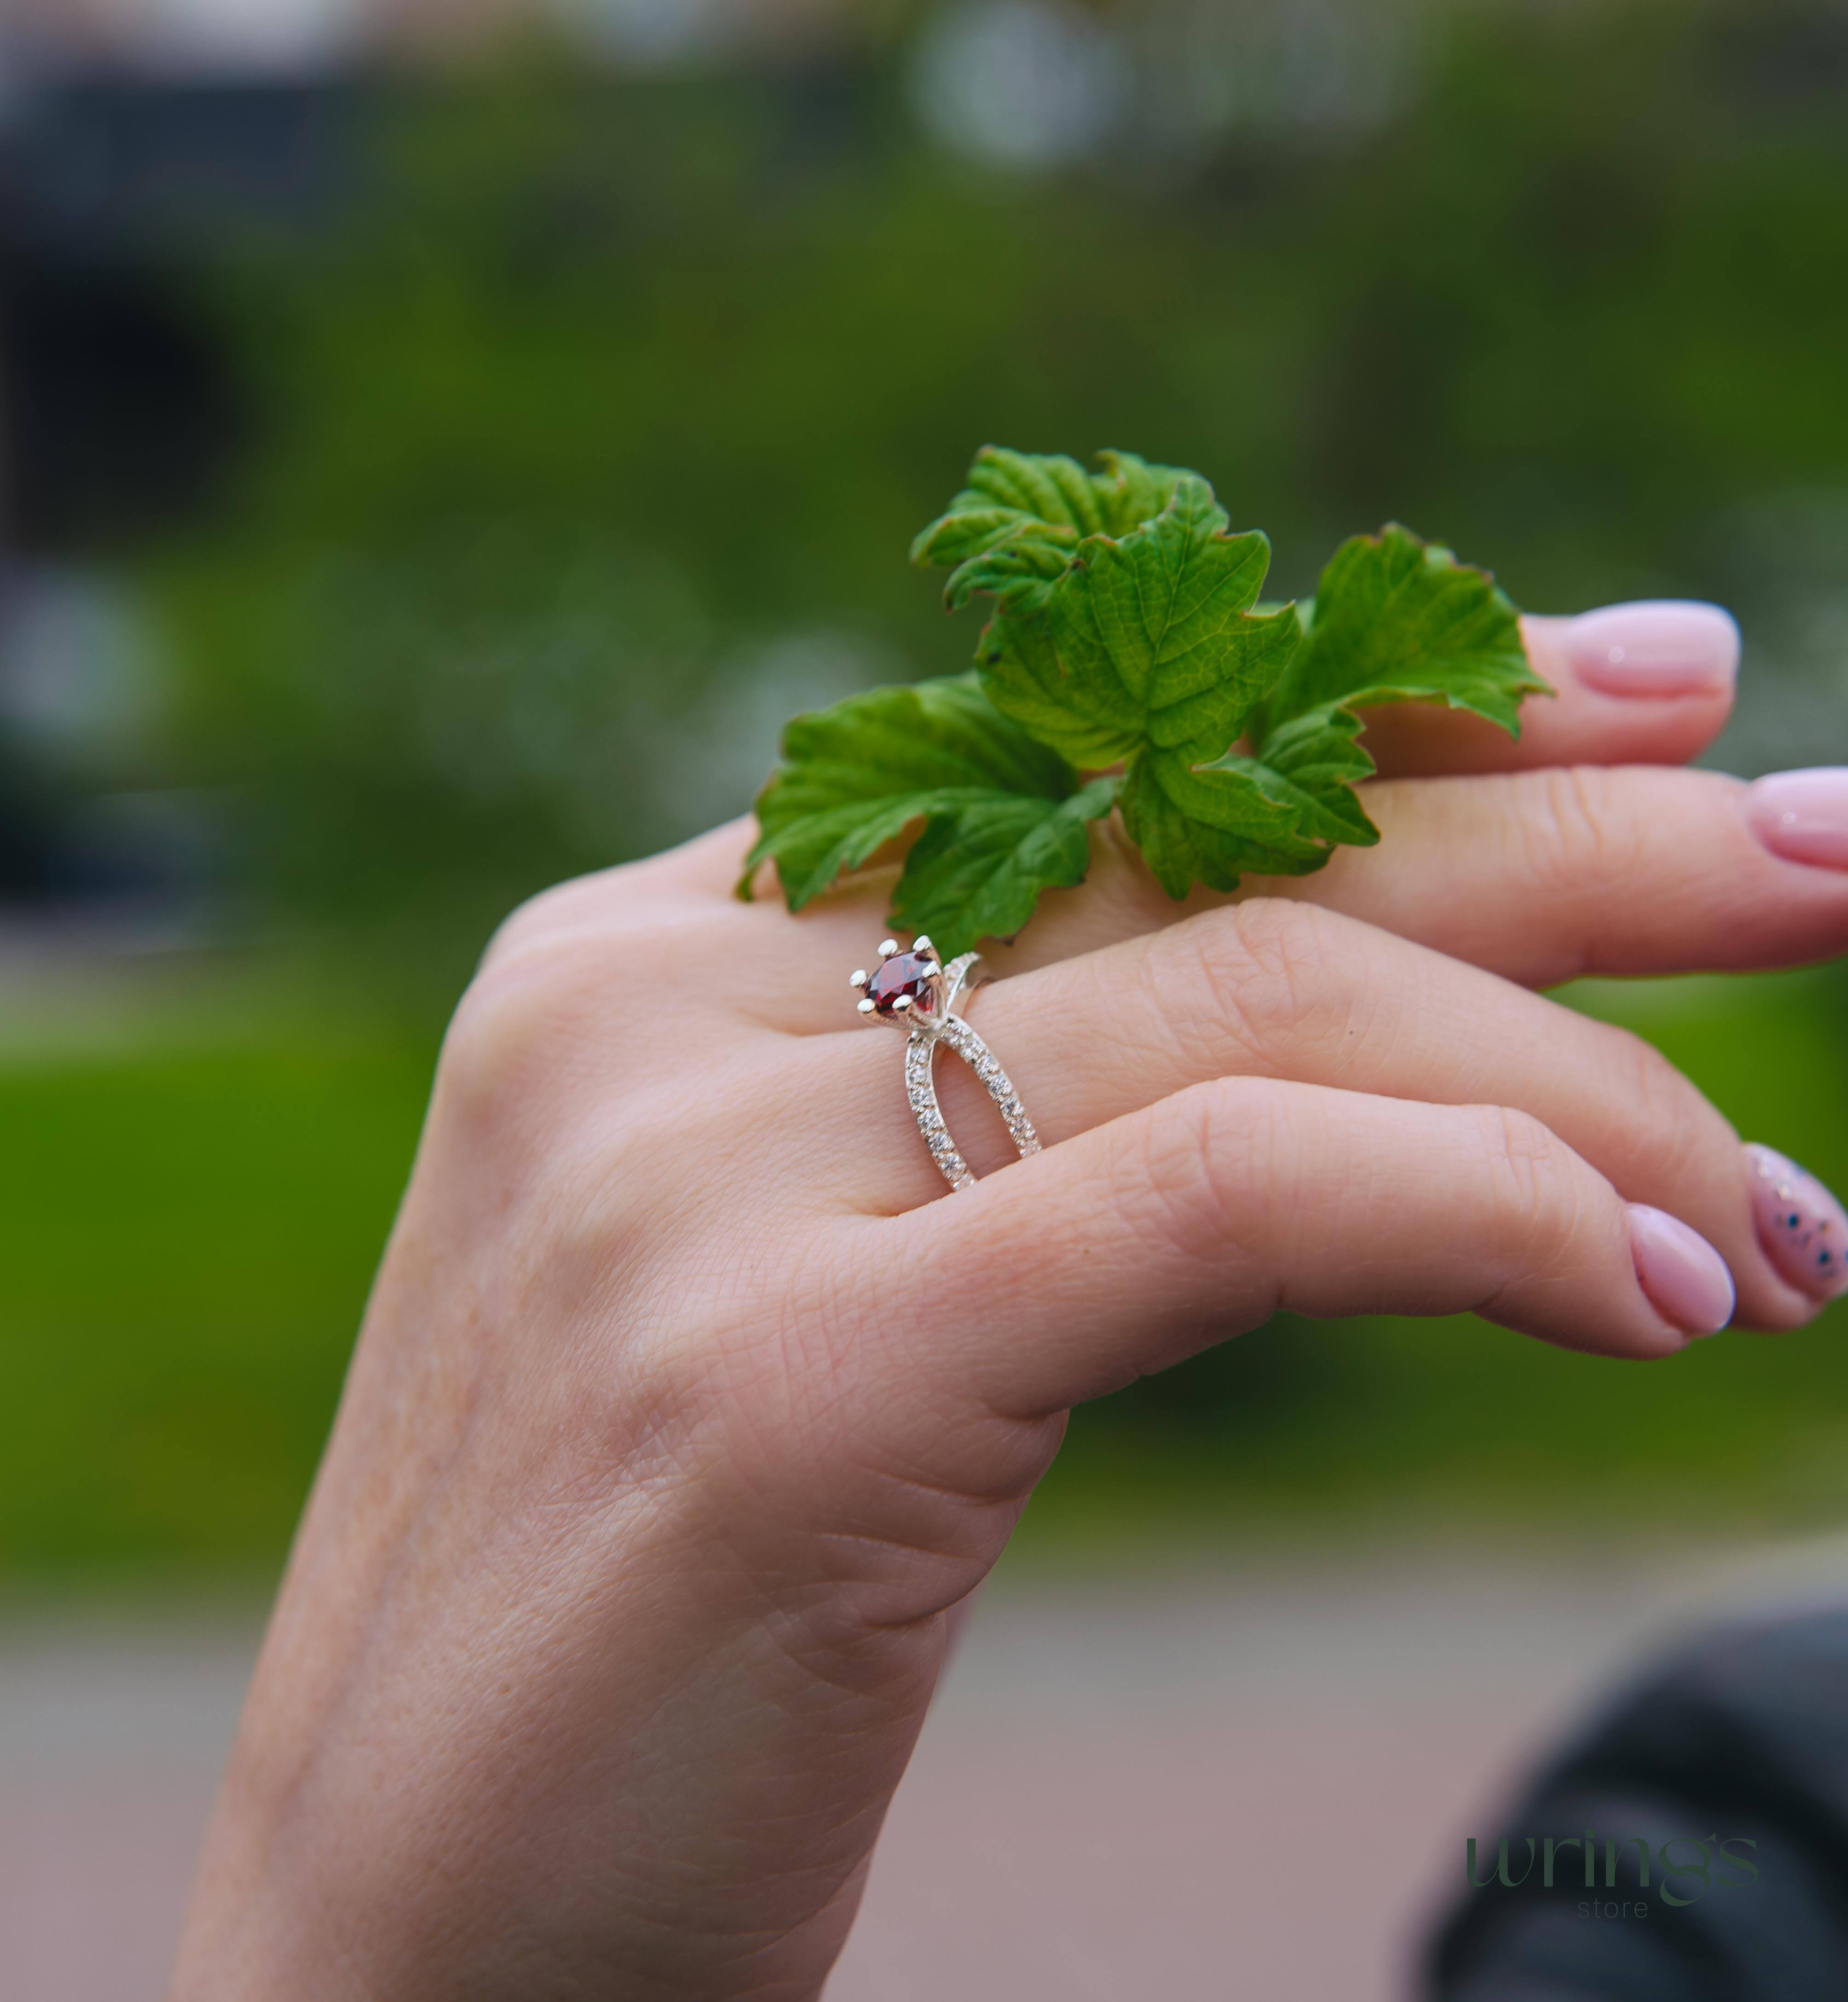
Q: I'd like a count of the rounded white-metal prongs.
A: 6